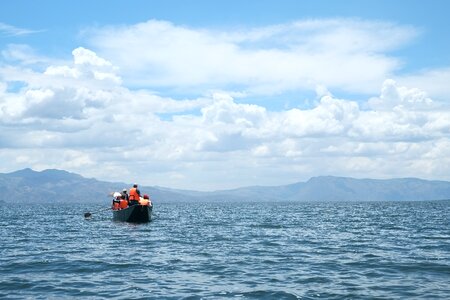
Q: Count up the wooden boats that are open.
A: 1